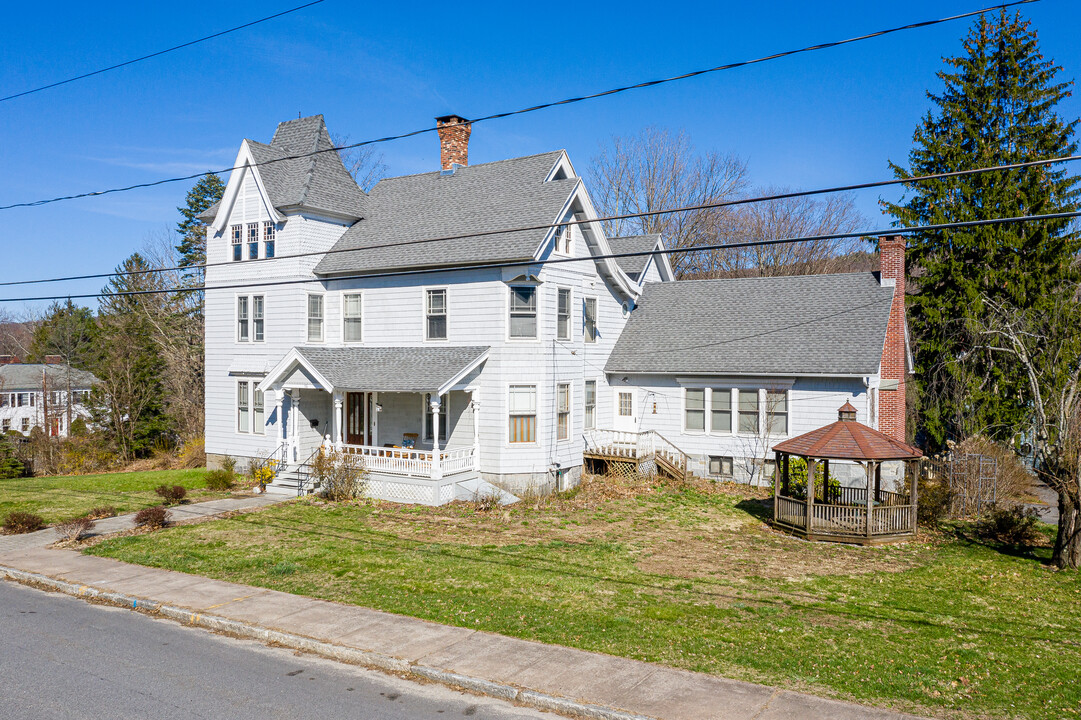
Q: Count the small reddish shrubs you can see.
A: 5